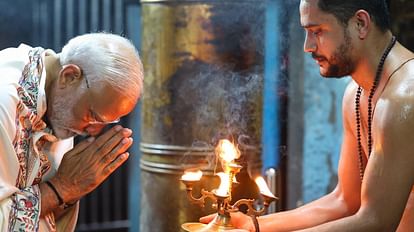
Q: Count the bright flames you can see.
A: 4